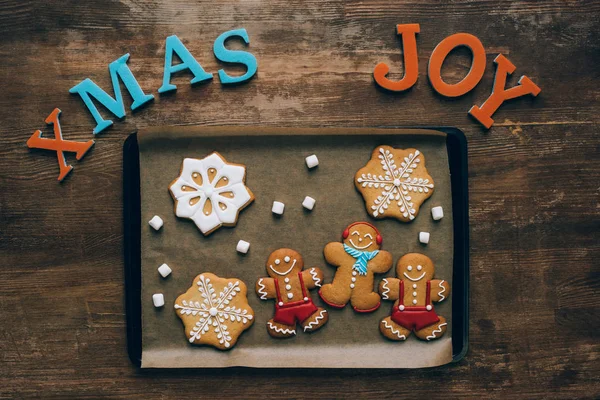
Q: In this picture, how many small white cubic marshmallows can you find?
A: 9